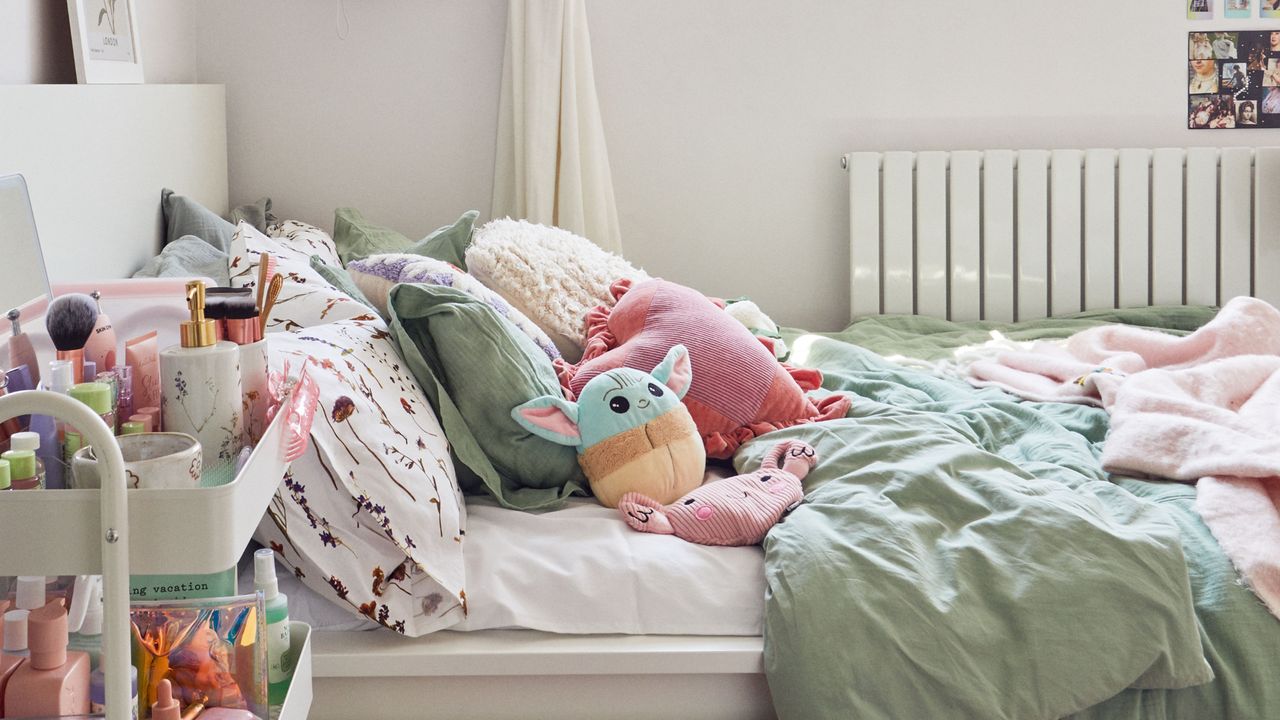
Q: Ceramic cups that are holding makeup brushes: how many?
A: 1